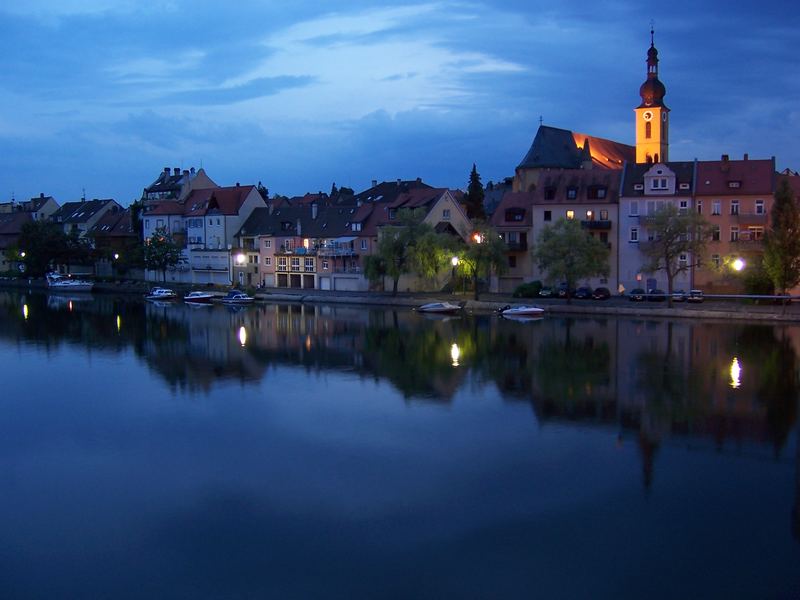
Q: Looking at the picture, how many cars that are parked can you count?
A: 8